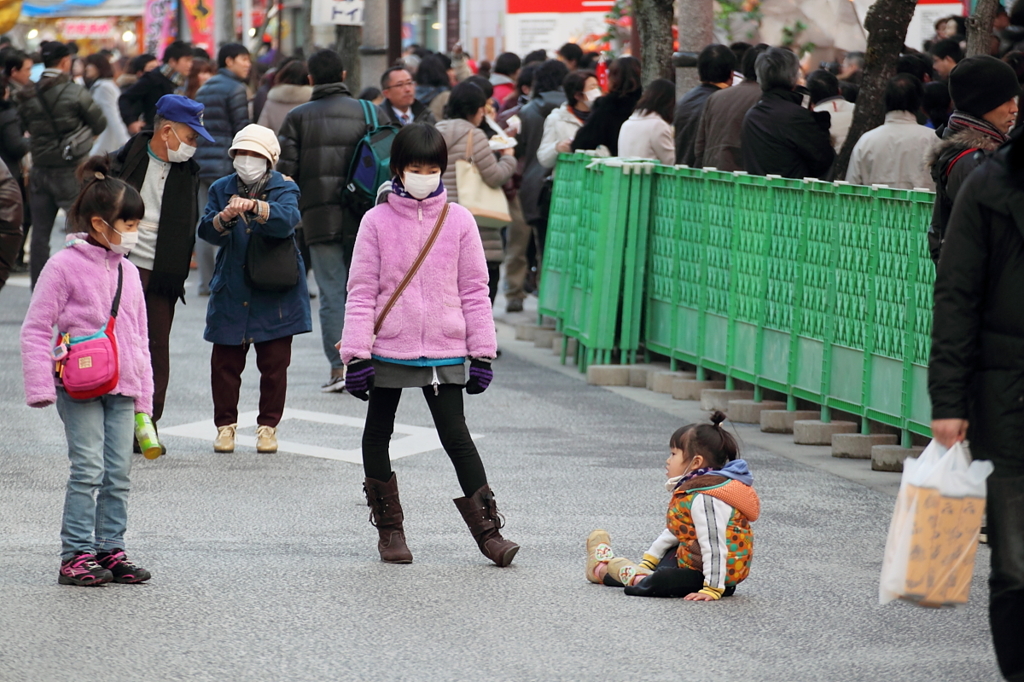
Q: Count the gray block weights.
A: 13